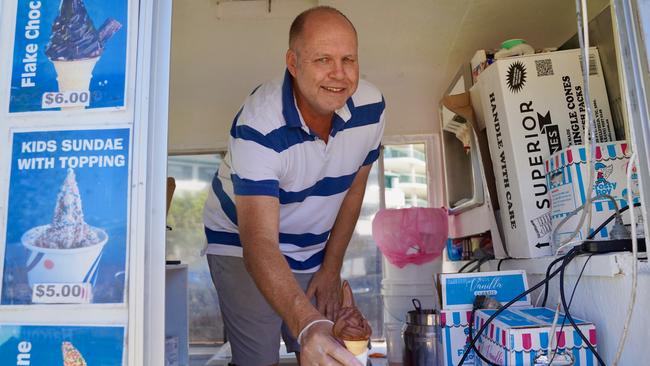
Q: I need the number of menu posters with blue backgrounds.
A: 3